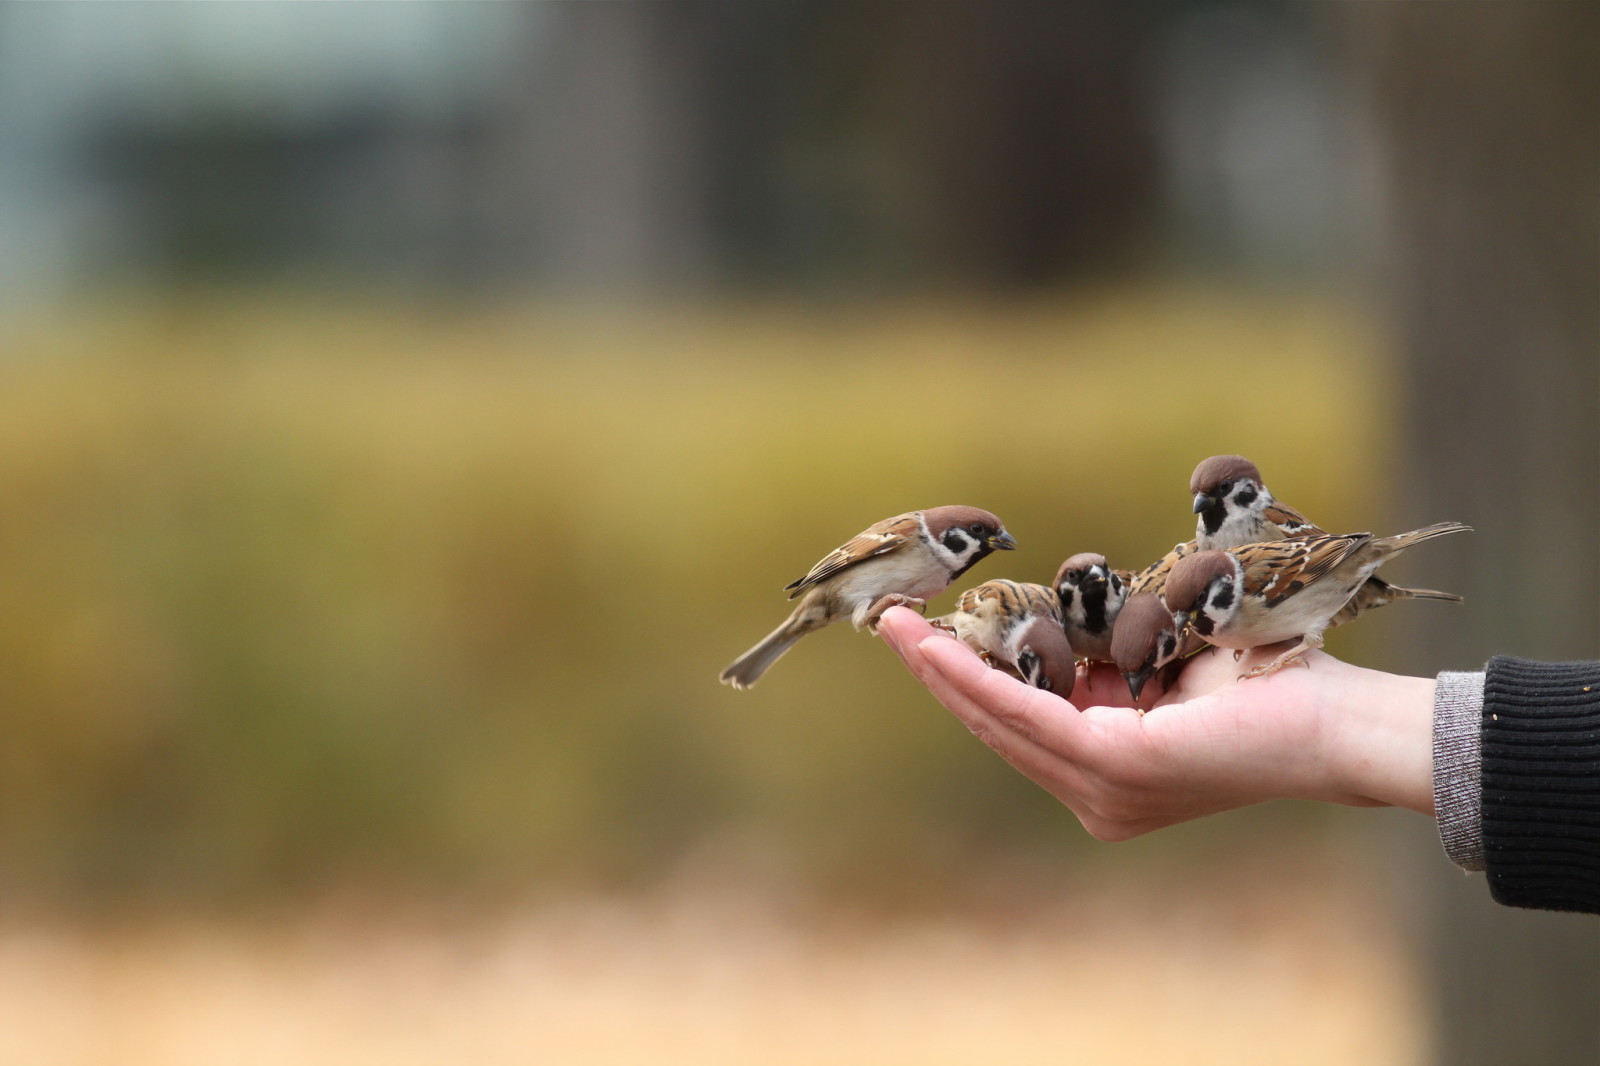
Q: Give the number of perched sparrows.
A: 6